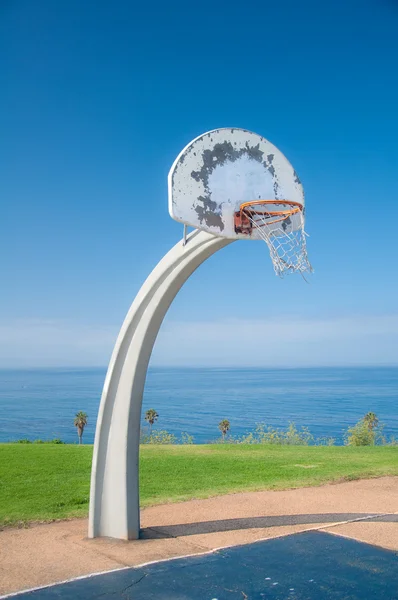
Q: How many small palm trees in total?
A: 4